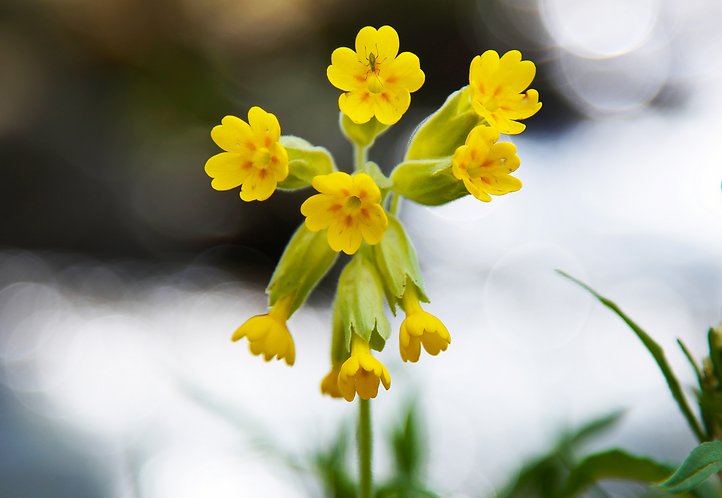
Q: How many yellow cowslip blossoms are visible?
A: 9